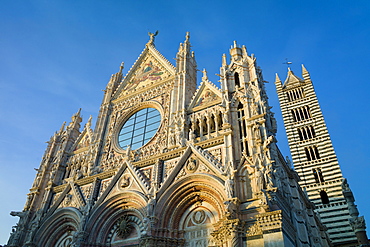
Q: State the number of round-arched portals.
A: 3